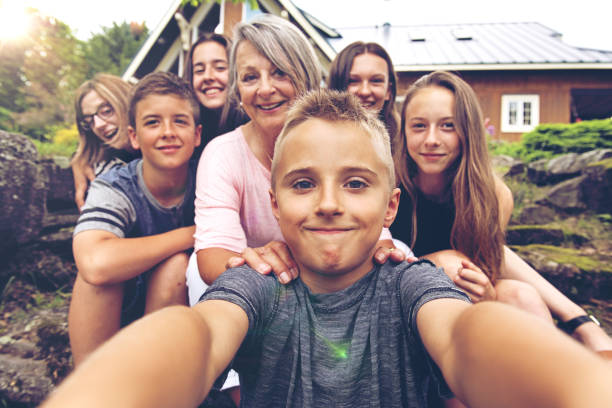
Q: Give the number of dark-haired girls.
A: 2